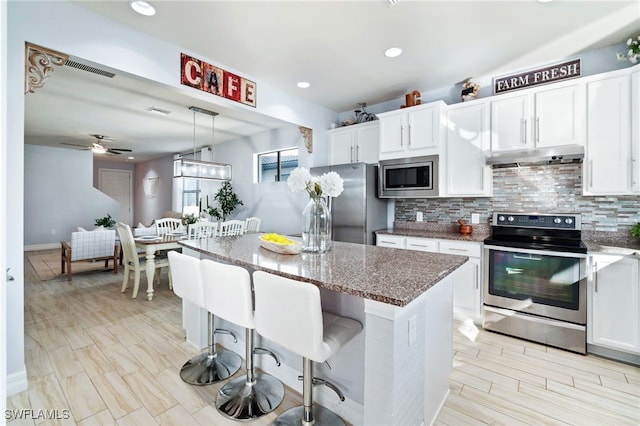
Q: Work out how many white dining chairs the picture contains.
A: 5